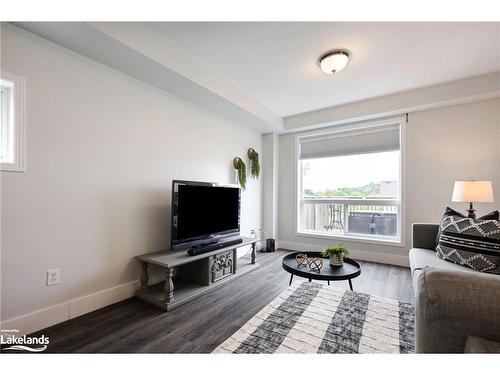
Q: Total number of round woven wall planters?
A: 2